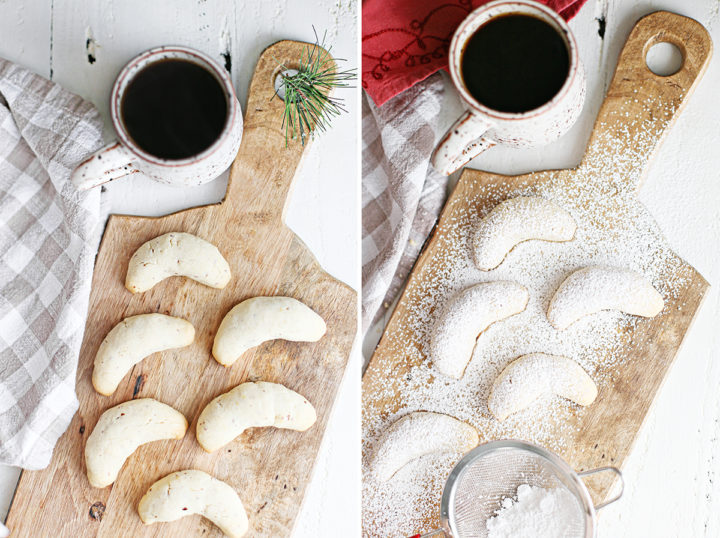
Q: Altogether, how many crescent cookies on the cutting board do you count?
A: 11